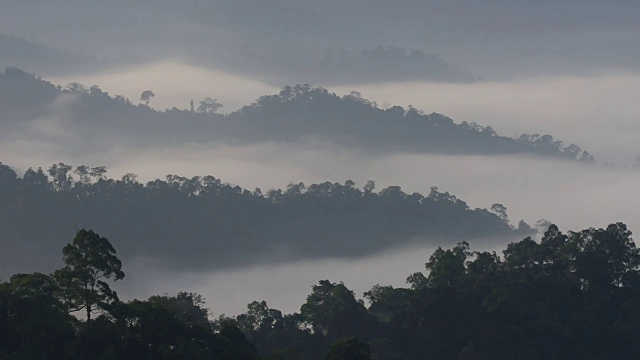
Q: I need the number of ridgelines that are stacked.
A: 4